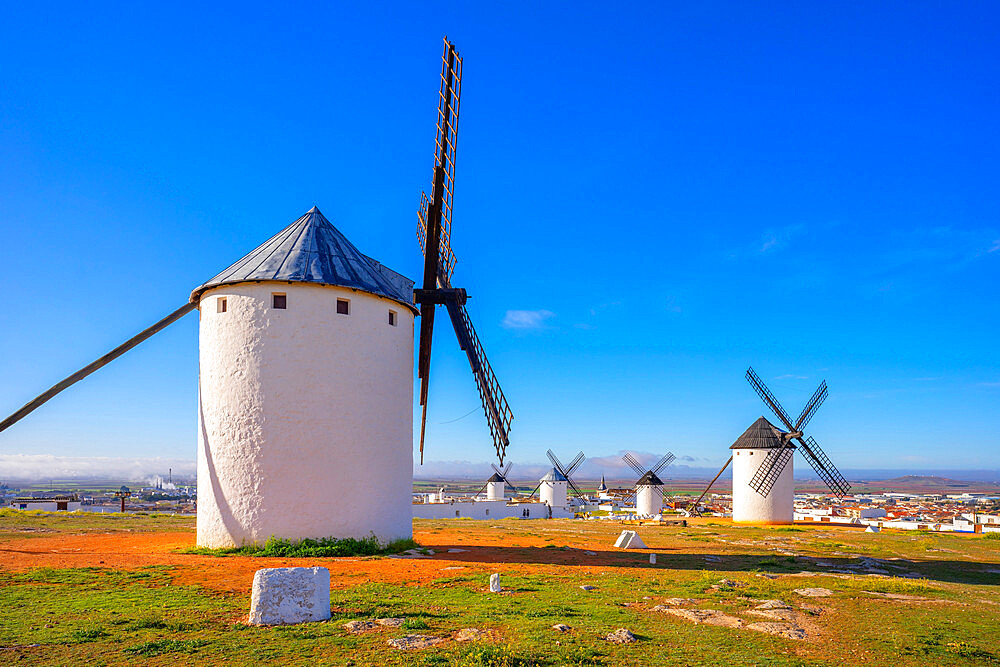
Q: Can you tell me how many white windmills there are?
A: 5